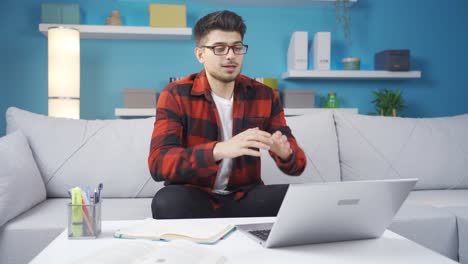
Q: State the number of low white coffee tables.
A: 1